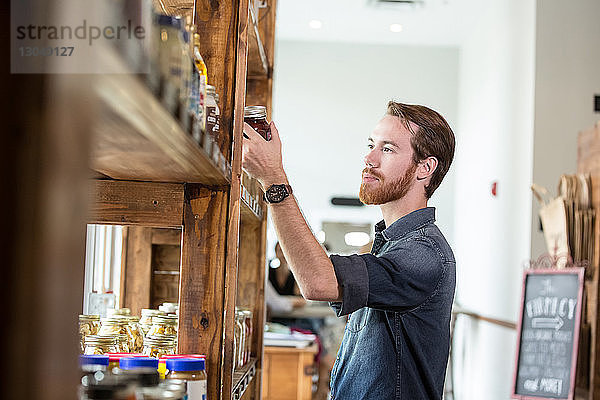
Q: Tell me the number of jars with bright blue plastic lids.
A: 3